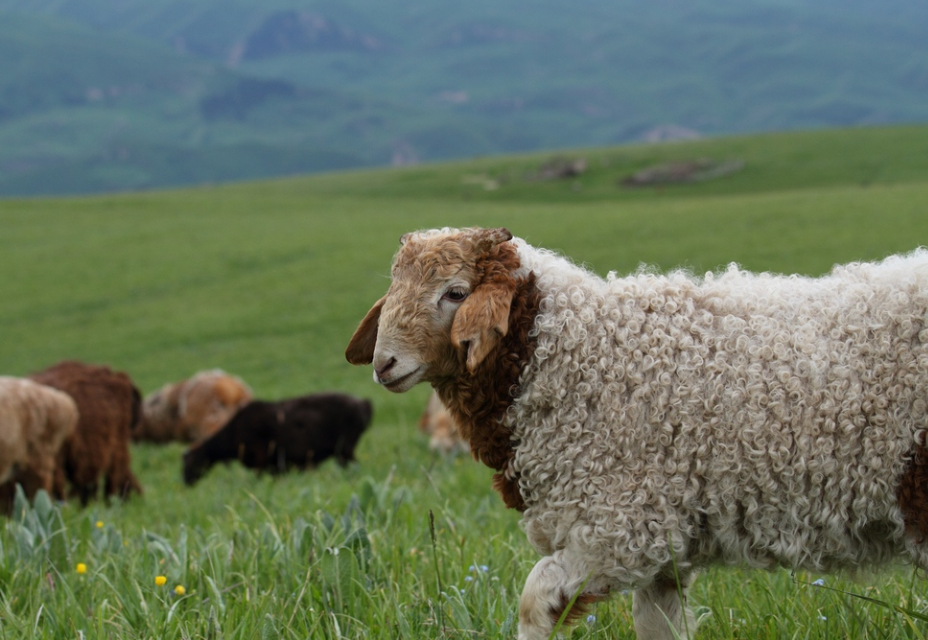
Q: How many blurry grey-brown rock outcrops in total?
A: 2